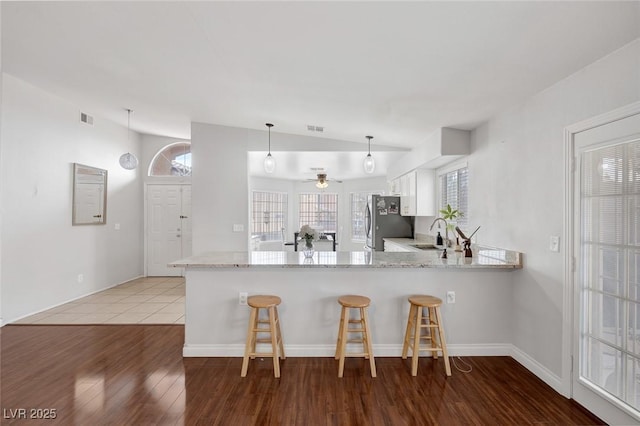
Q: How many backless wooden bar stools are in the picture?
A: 3